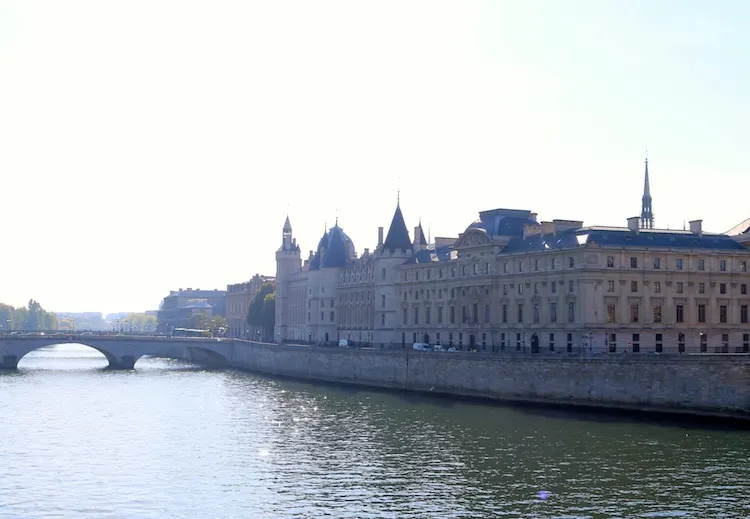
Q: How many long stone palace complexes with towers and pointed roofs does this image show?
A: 1